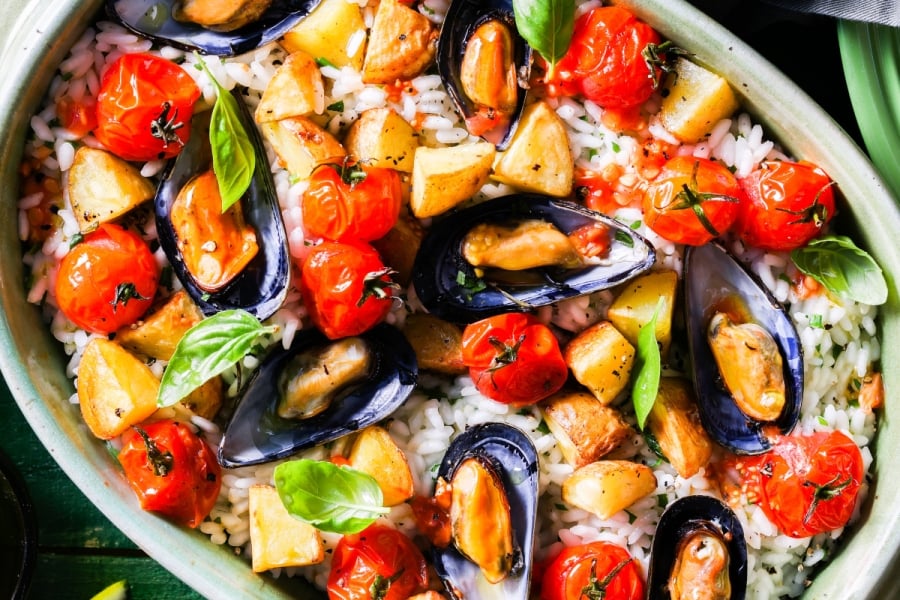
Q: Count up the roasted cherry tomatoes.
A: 12